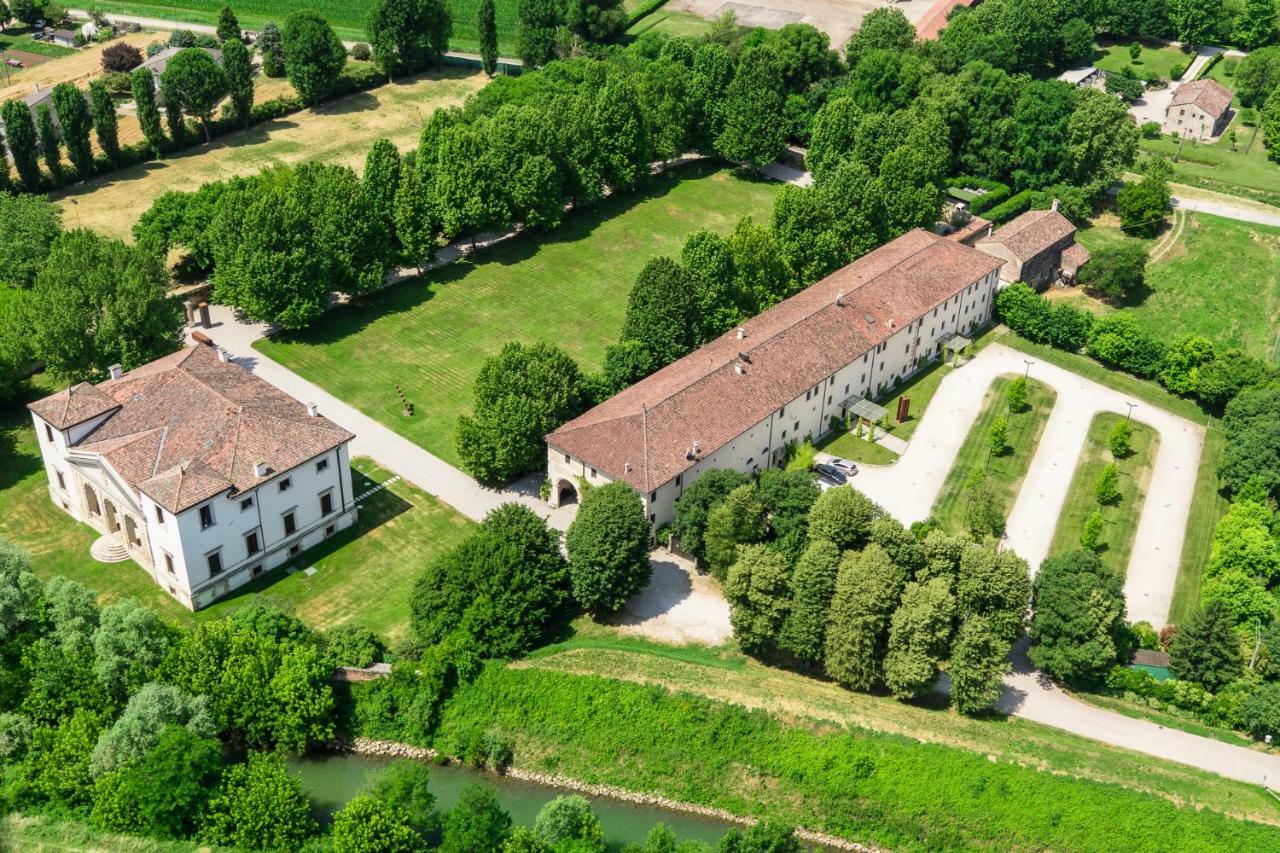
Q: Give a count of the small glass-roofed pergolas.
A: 2